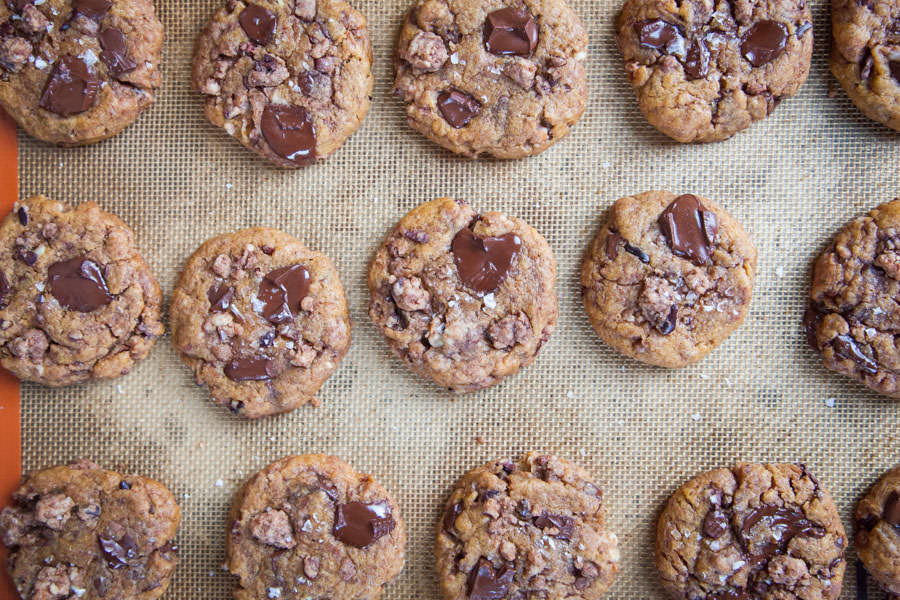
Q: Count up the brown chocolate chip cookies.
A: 15